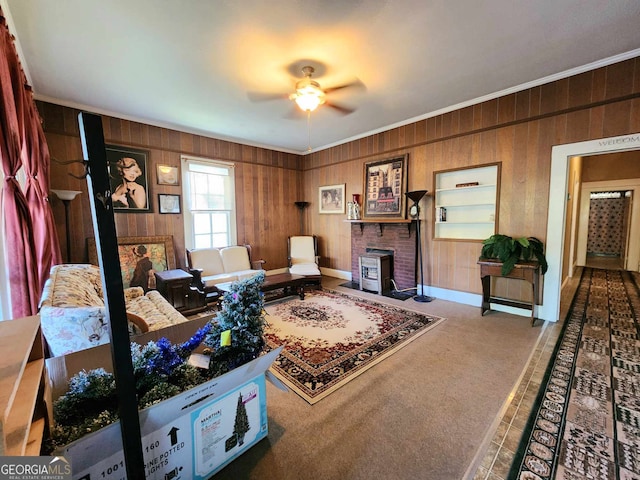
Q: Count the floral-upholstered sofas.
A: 1